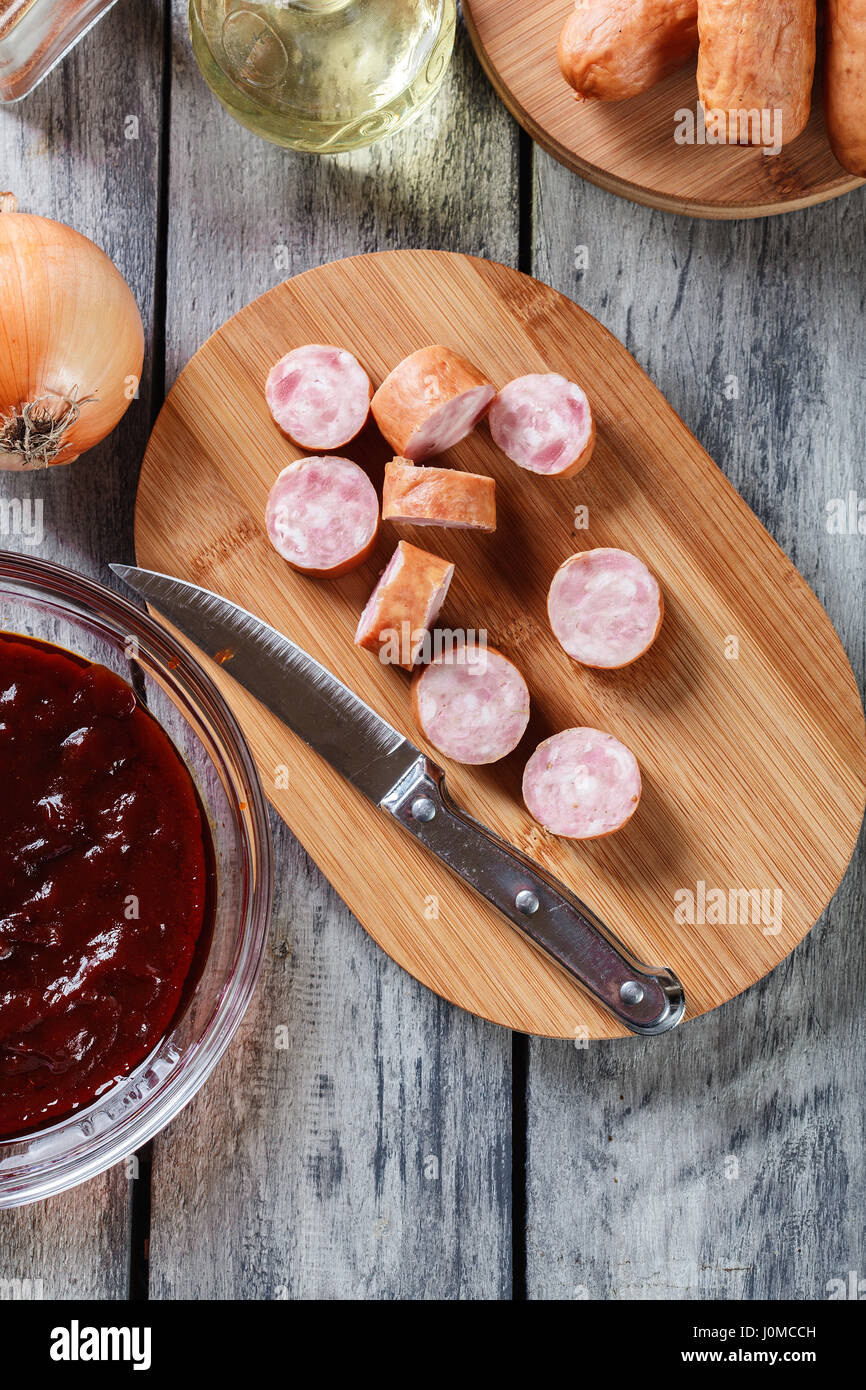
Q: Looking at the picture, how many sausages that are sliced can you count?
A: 9